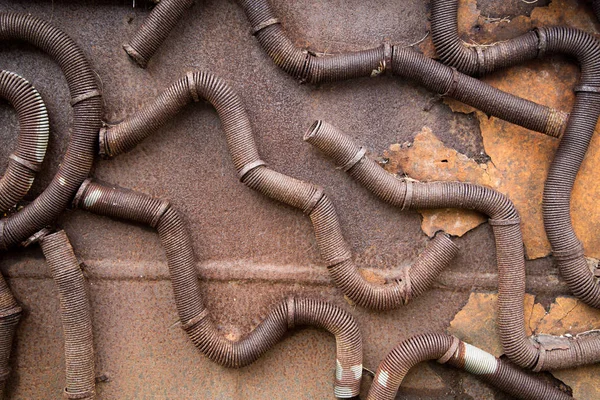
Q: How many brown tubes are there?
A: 11